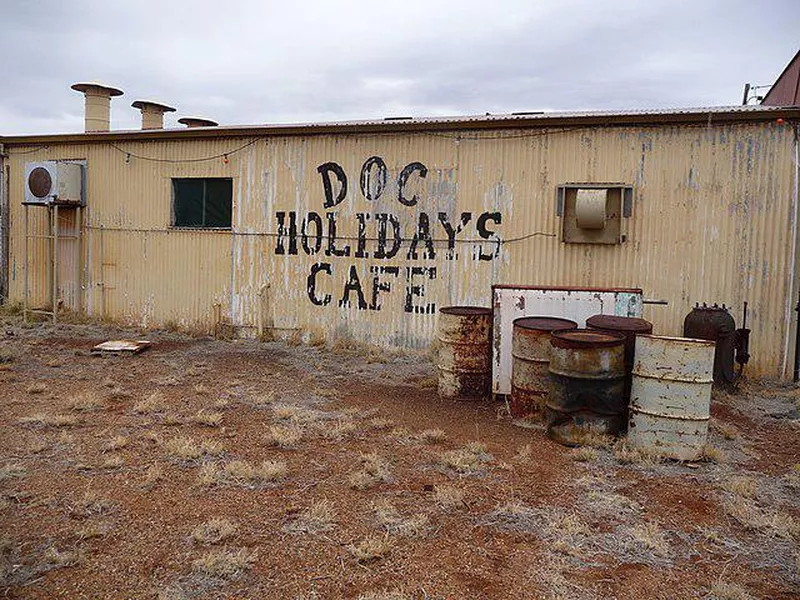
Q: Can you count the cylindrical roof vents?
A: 3